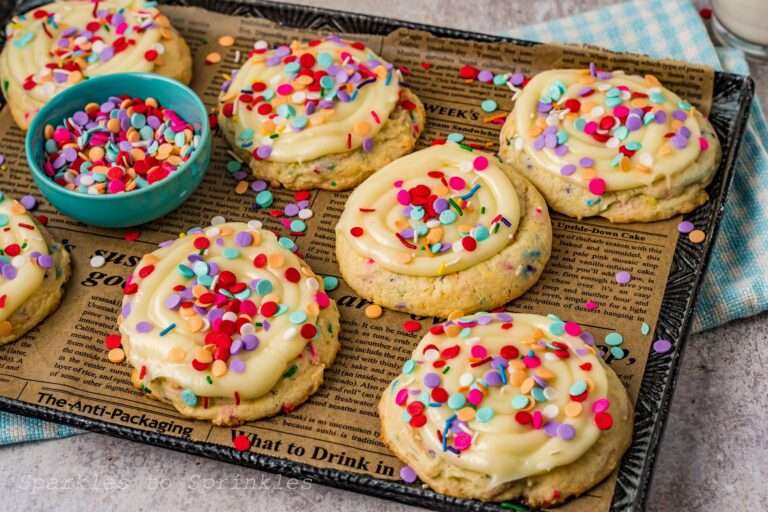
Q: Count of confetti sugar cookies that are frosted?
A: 7